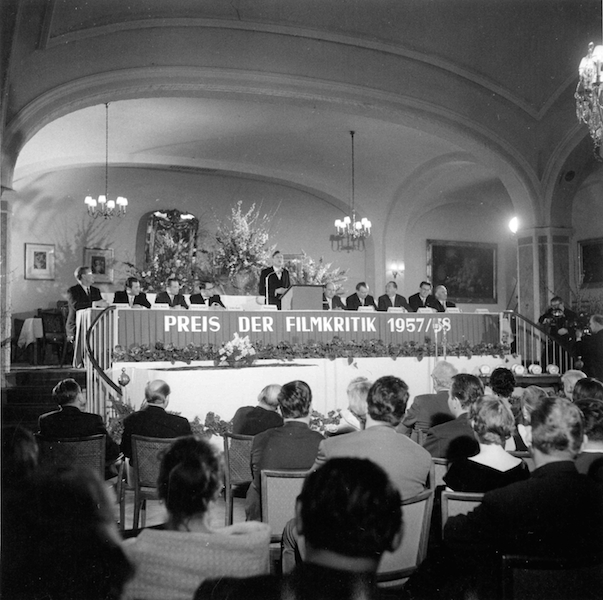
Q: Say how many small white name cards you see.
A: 10